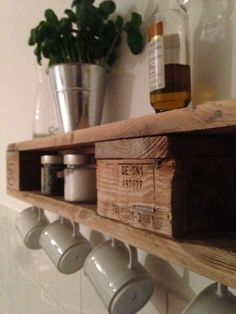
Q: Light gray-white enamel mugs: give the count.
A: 4